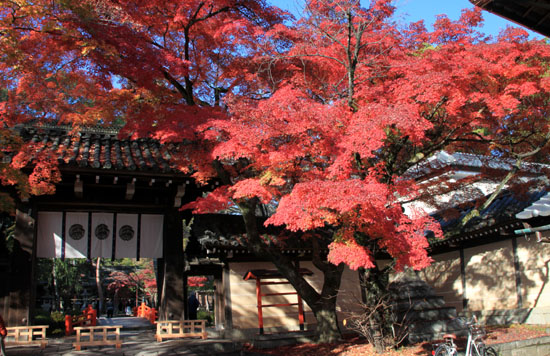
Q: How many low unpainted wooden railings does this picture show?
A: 3